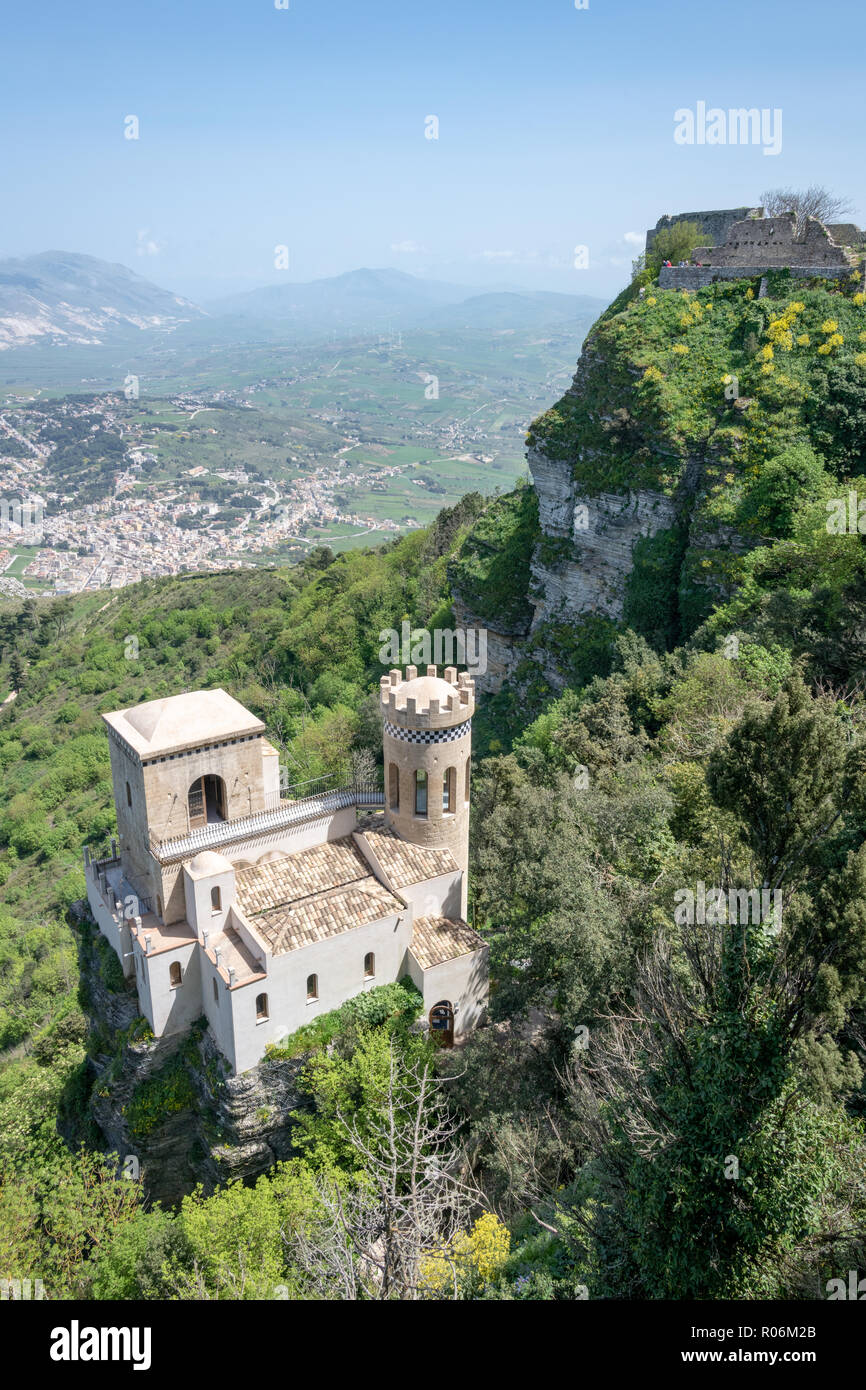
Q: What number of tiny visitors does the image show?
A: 5